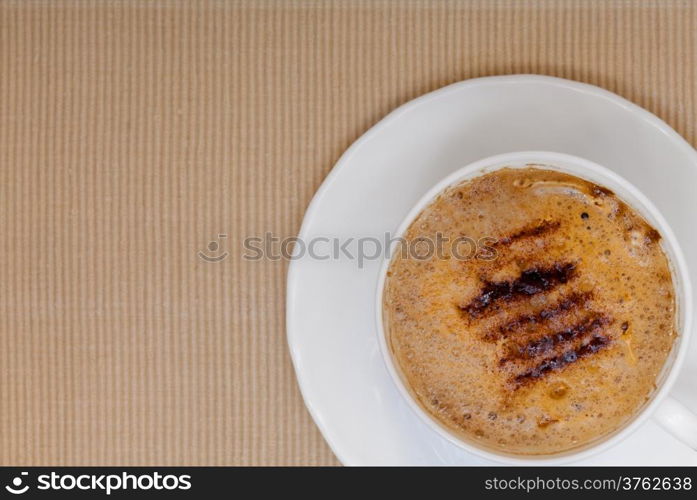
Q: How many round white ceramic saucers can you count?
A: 1